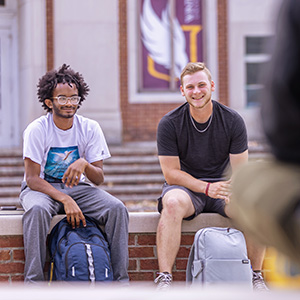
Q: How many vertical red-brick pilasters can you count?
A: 3